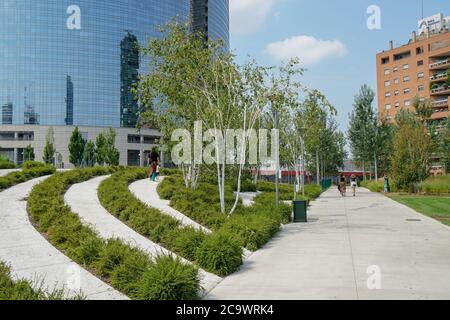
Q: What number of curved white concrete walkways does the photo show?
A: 3